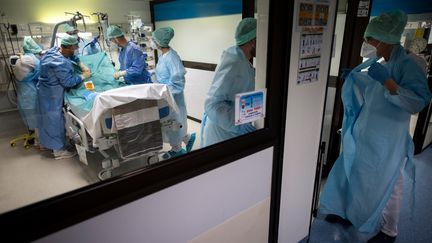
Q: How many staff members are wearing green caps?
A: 7